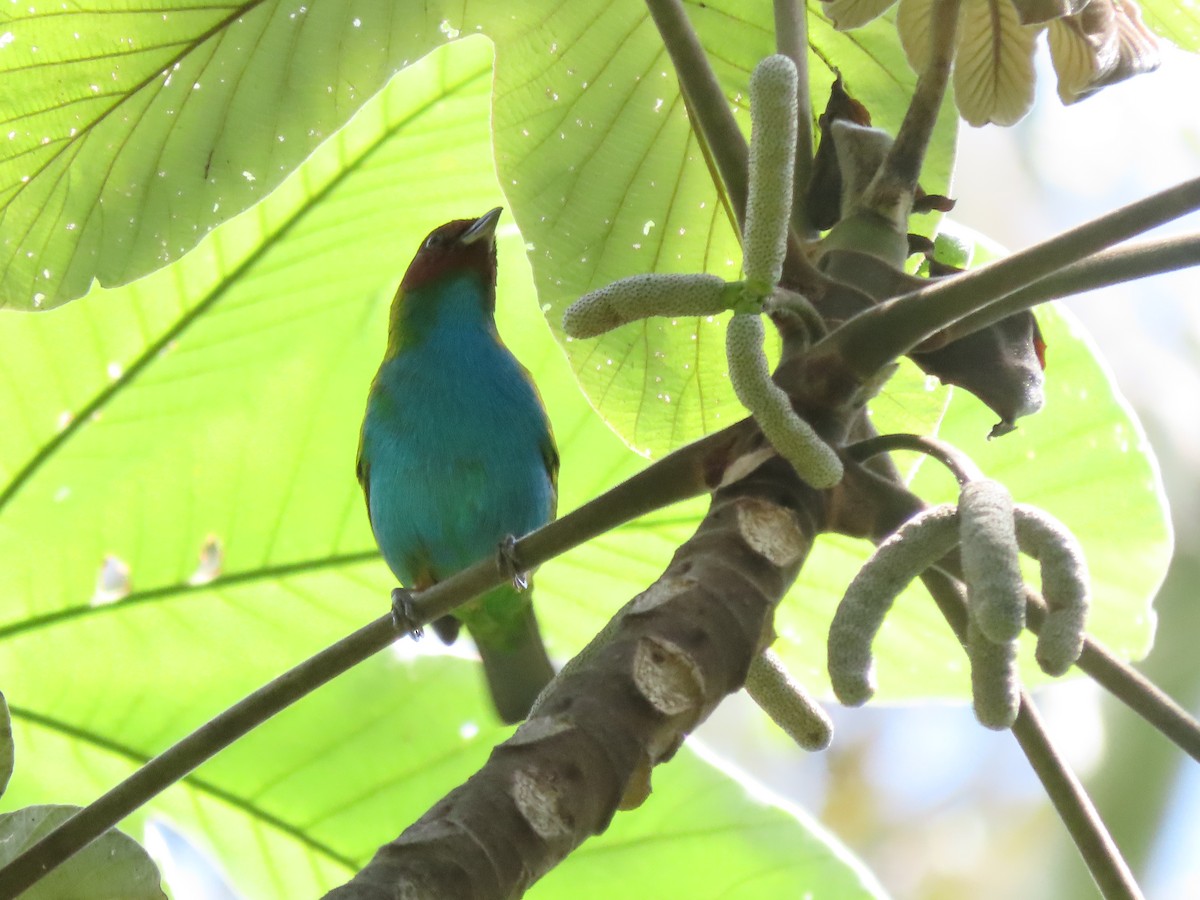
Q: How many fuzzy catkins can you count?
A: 8